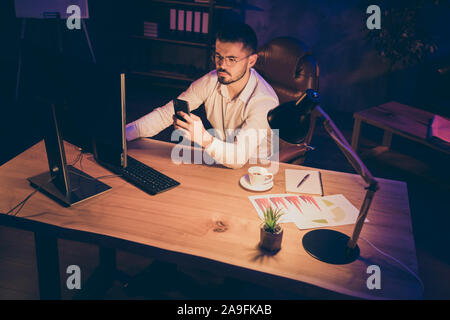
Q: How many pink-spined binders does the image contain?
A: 5